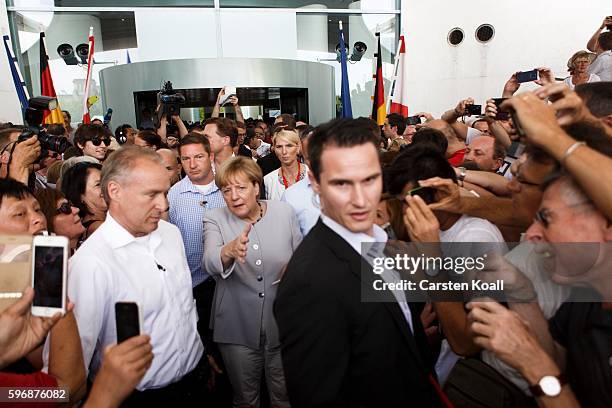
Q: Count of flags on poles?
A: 6